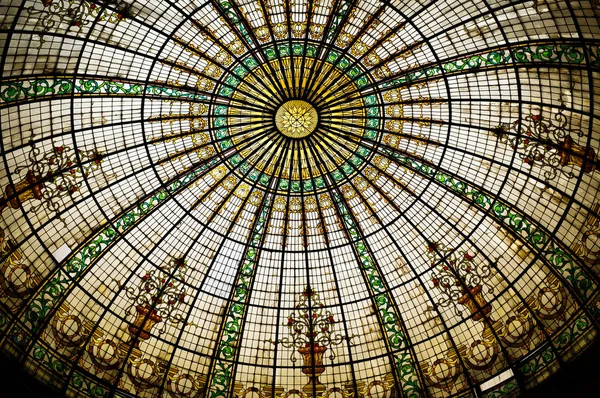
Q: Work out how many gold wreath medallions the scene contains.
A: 14